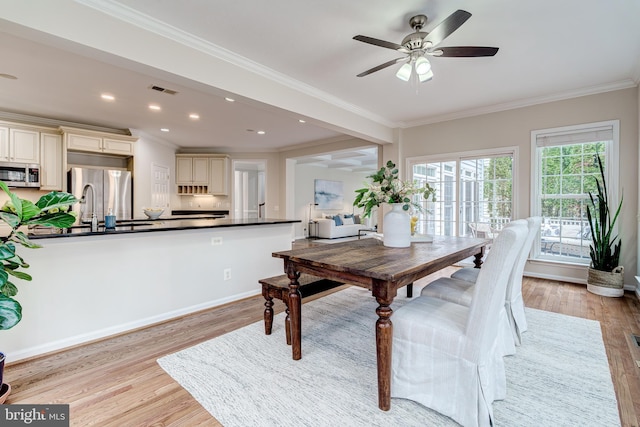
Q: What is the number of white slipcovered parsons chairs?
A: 3